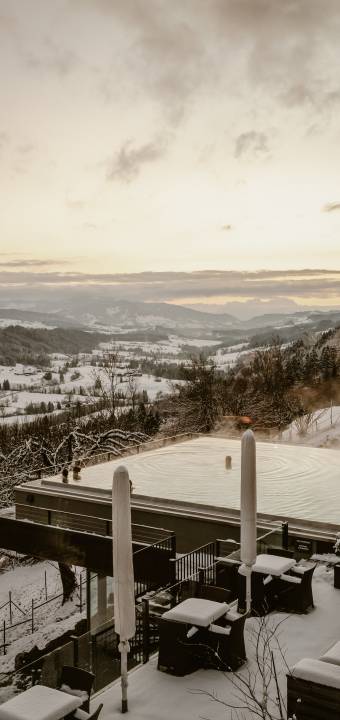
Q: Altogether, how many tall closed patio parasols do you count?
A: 2